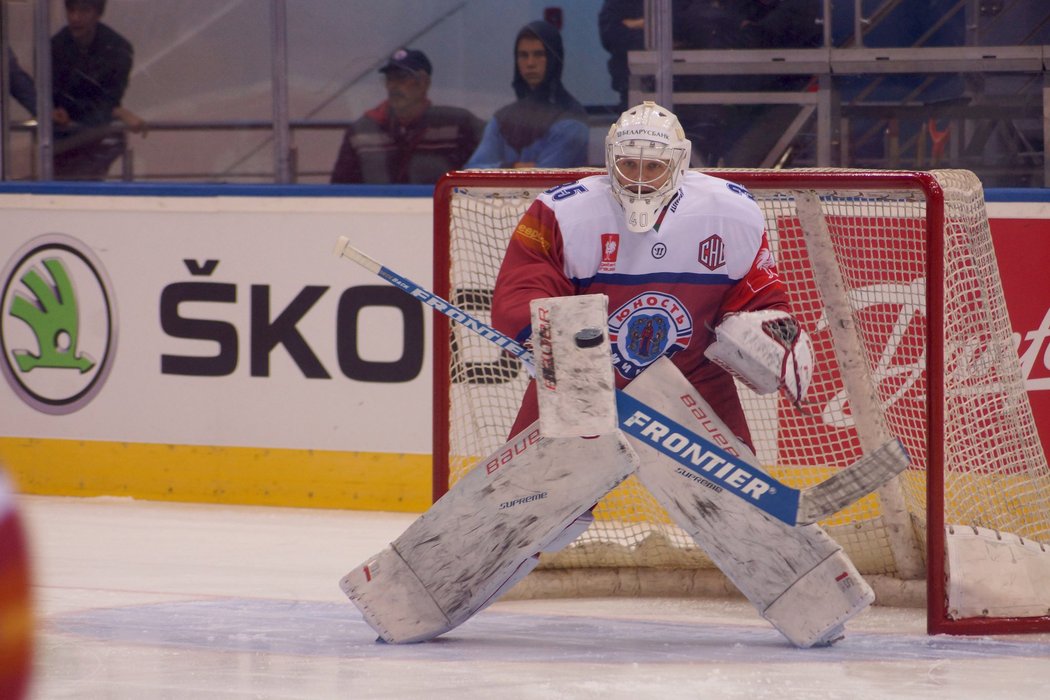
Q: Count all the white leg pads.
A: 2